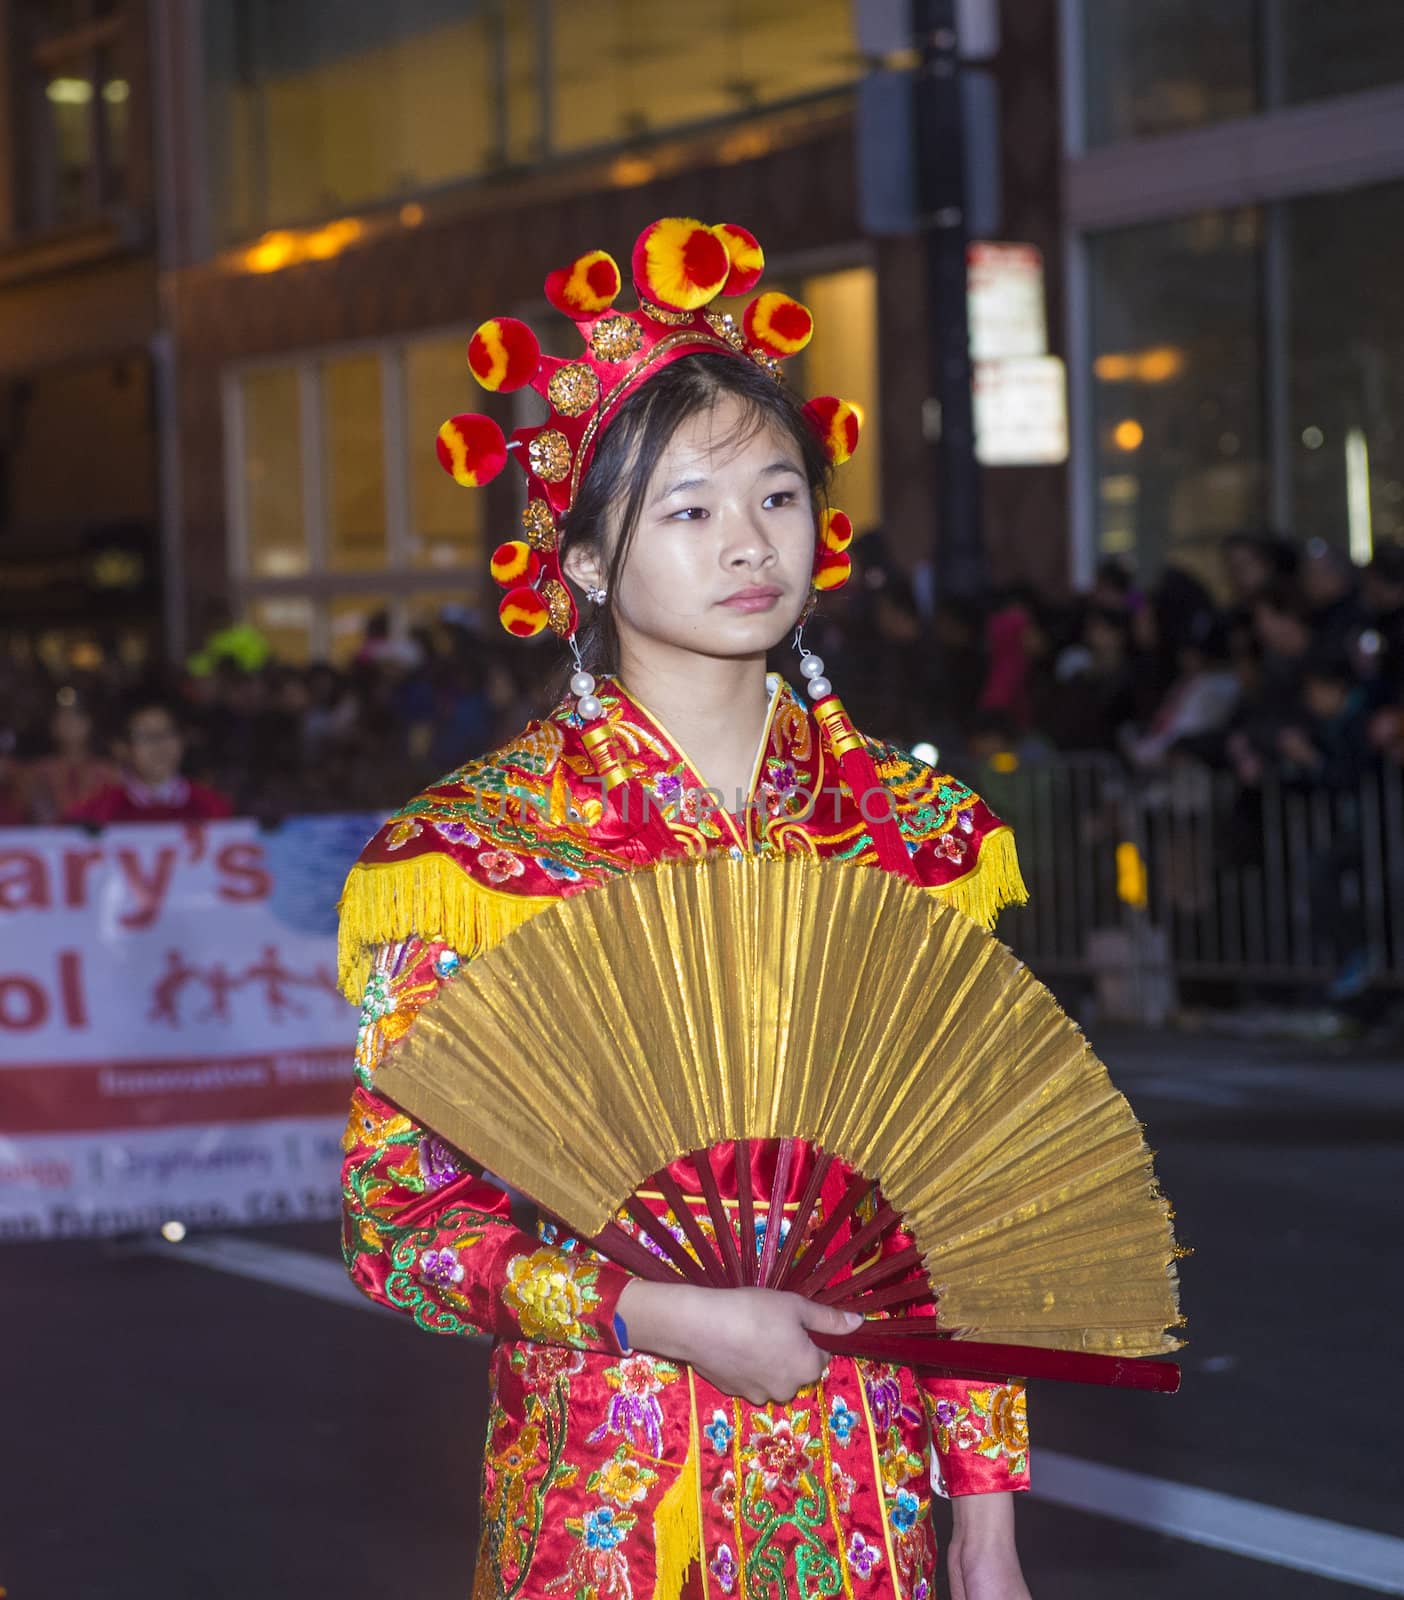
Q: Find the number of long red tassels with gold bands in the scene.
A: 2